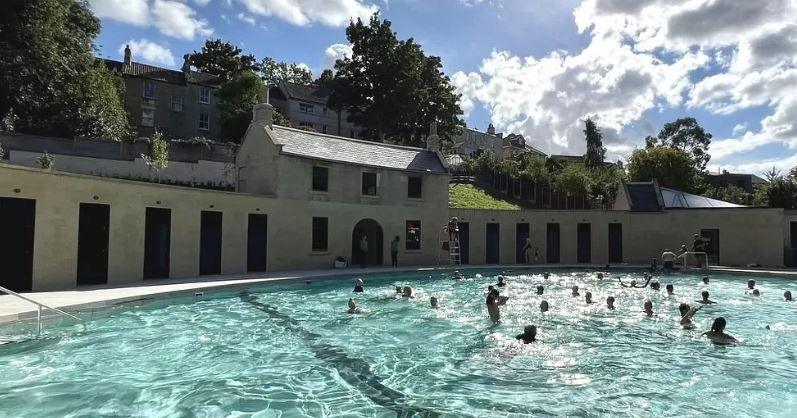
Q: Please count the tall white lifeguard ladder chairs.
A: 1